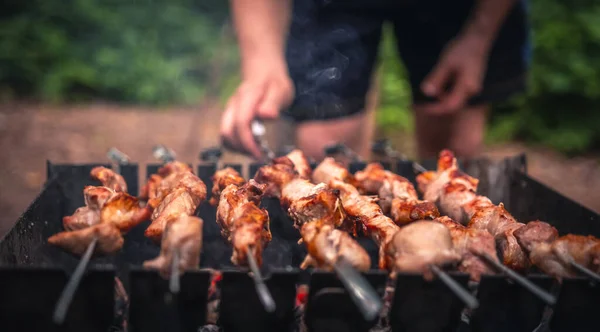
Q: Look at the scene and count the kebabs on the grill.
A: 7